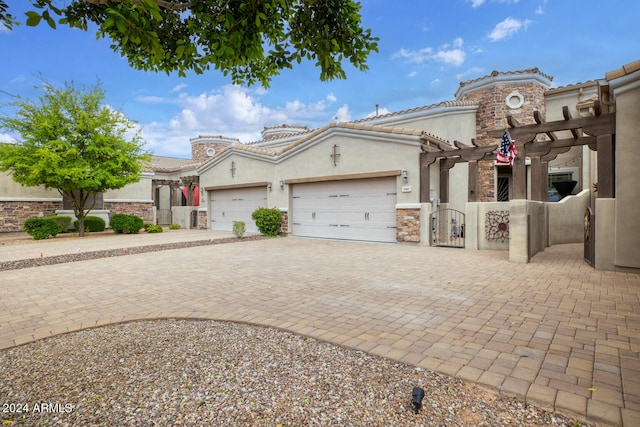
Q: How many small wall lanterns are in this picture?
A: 4